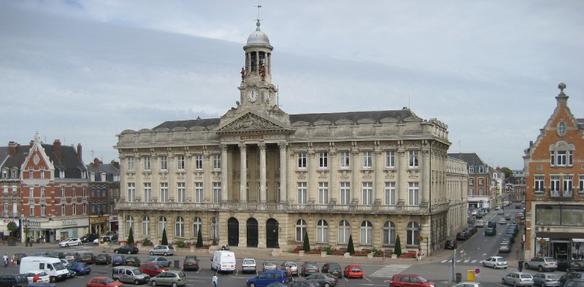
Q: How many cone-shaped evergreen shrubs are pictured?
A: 6